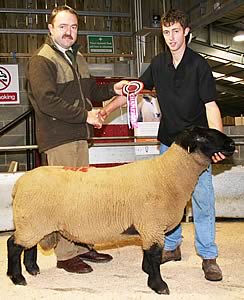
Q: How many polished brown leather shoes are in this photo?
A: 2